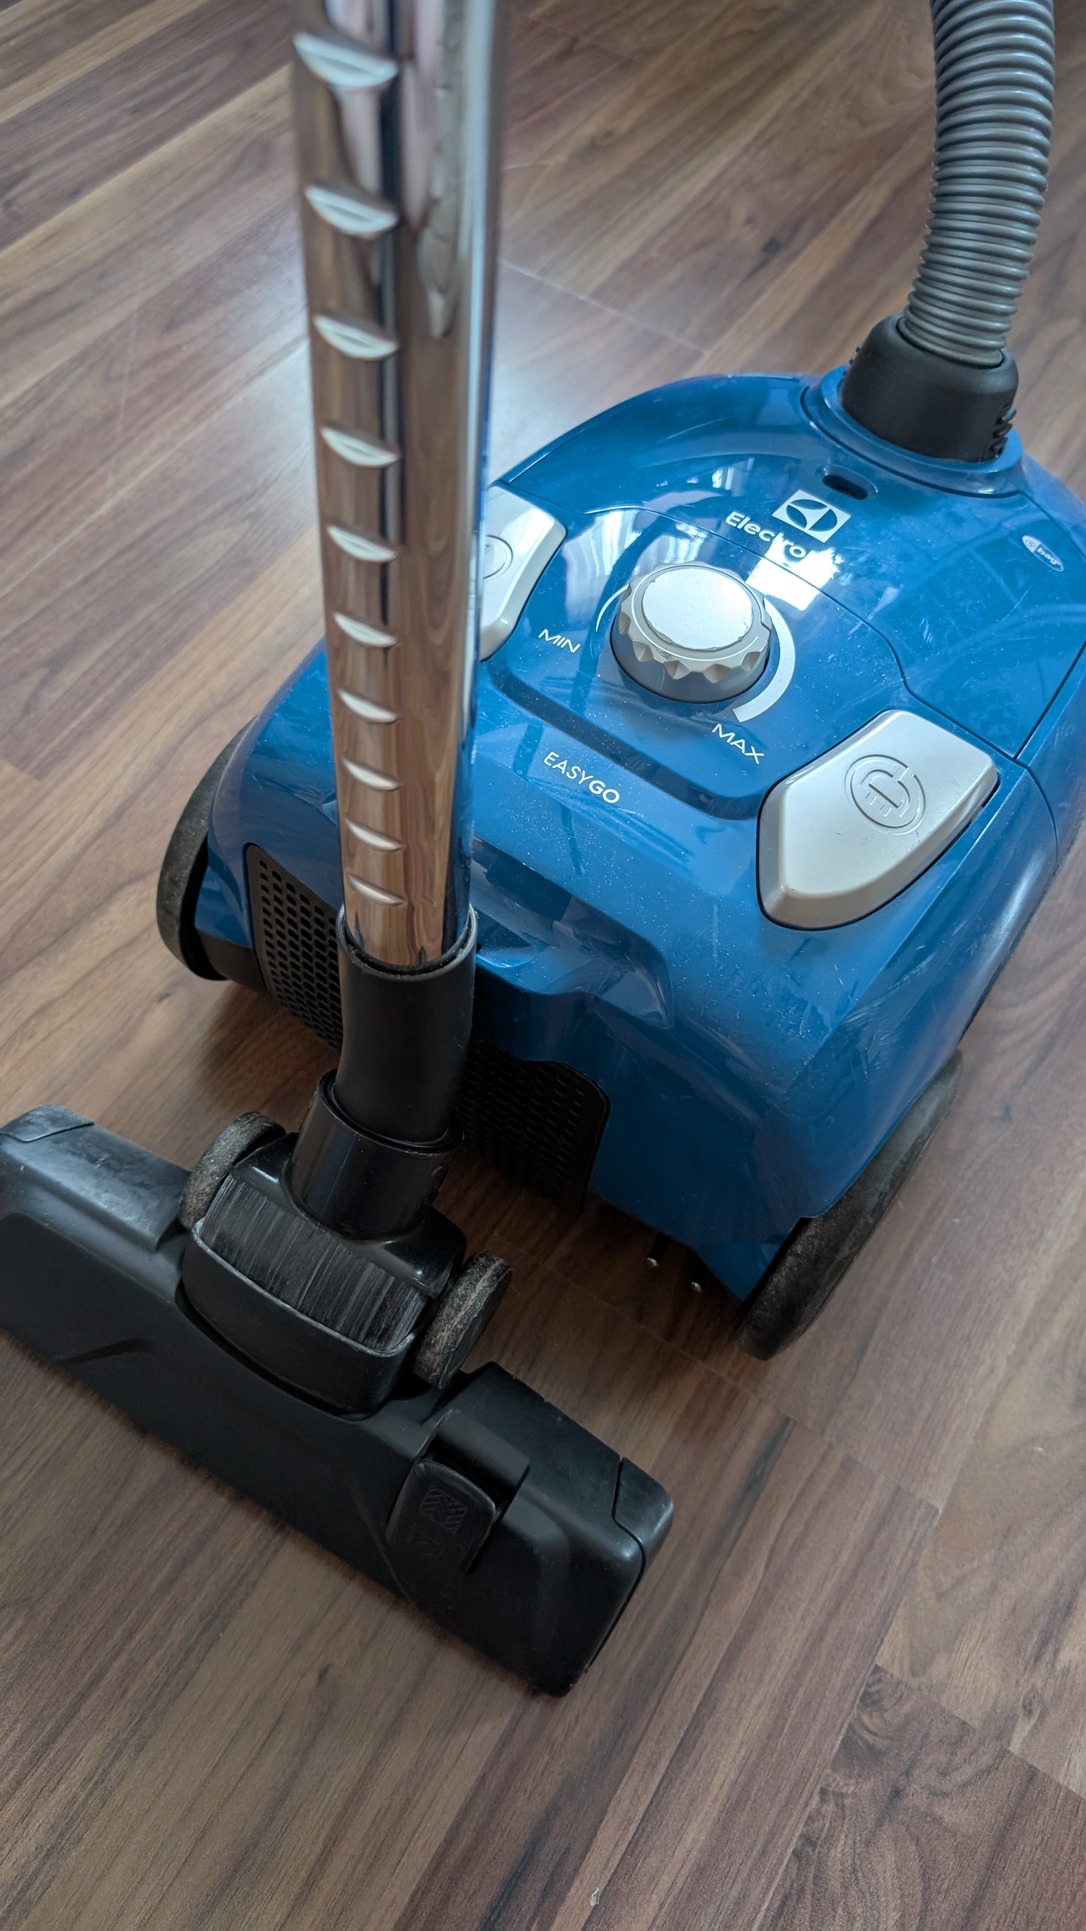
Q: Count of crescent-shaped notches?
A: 10